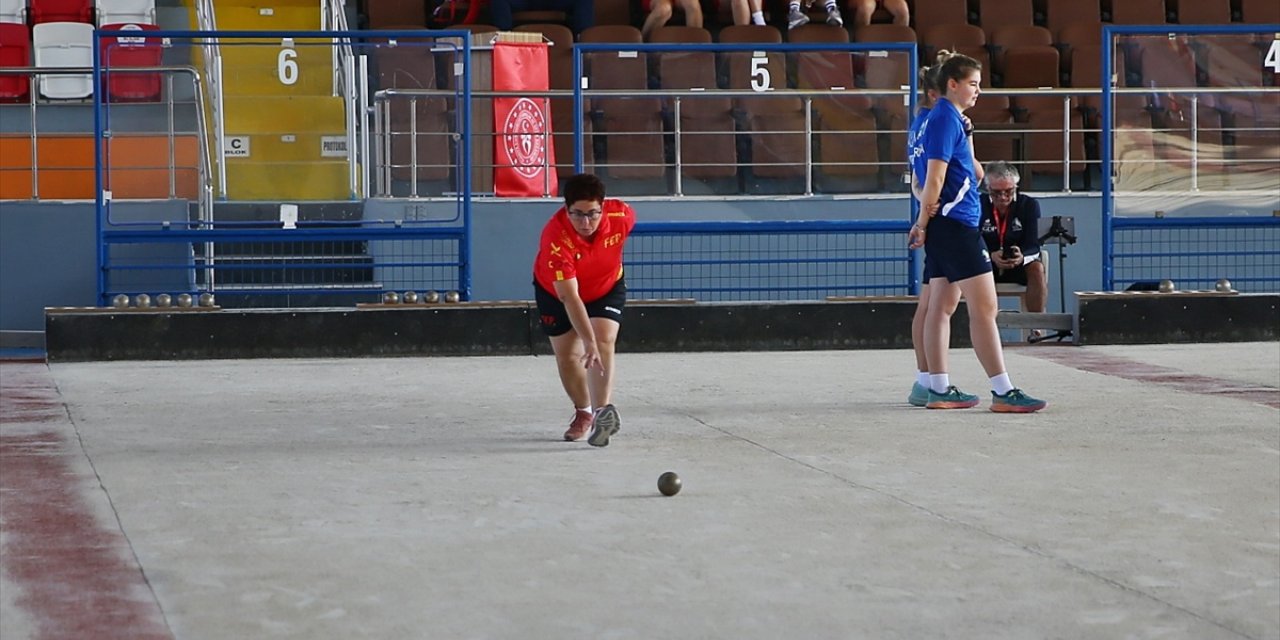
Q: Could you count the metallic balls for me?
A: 12